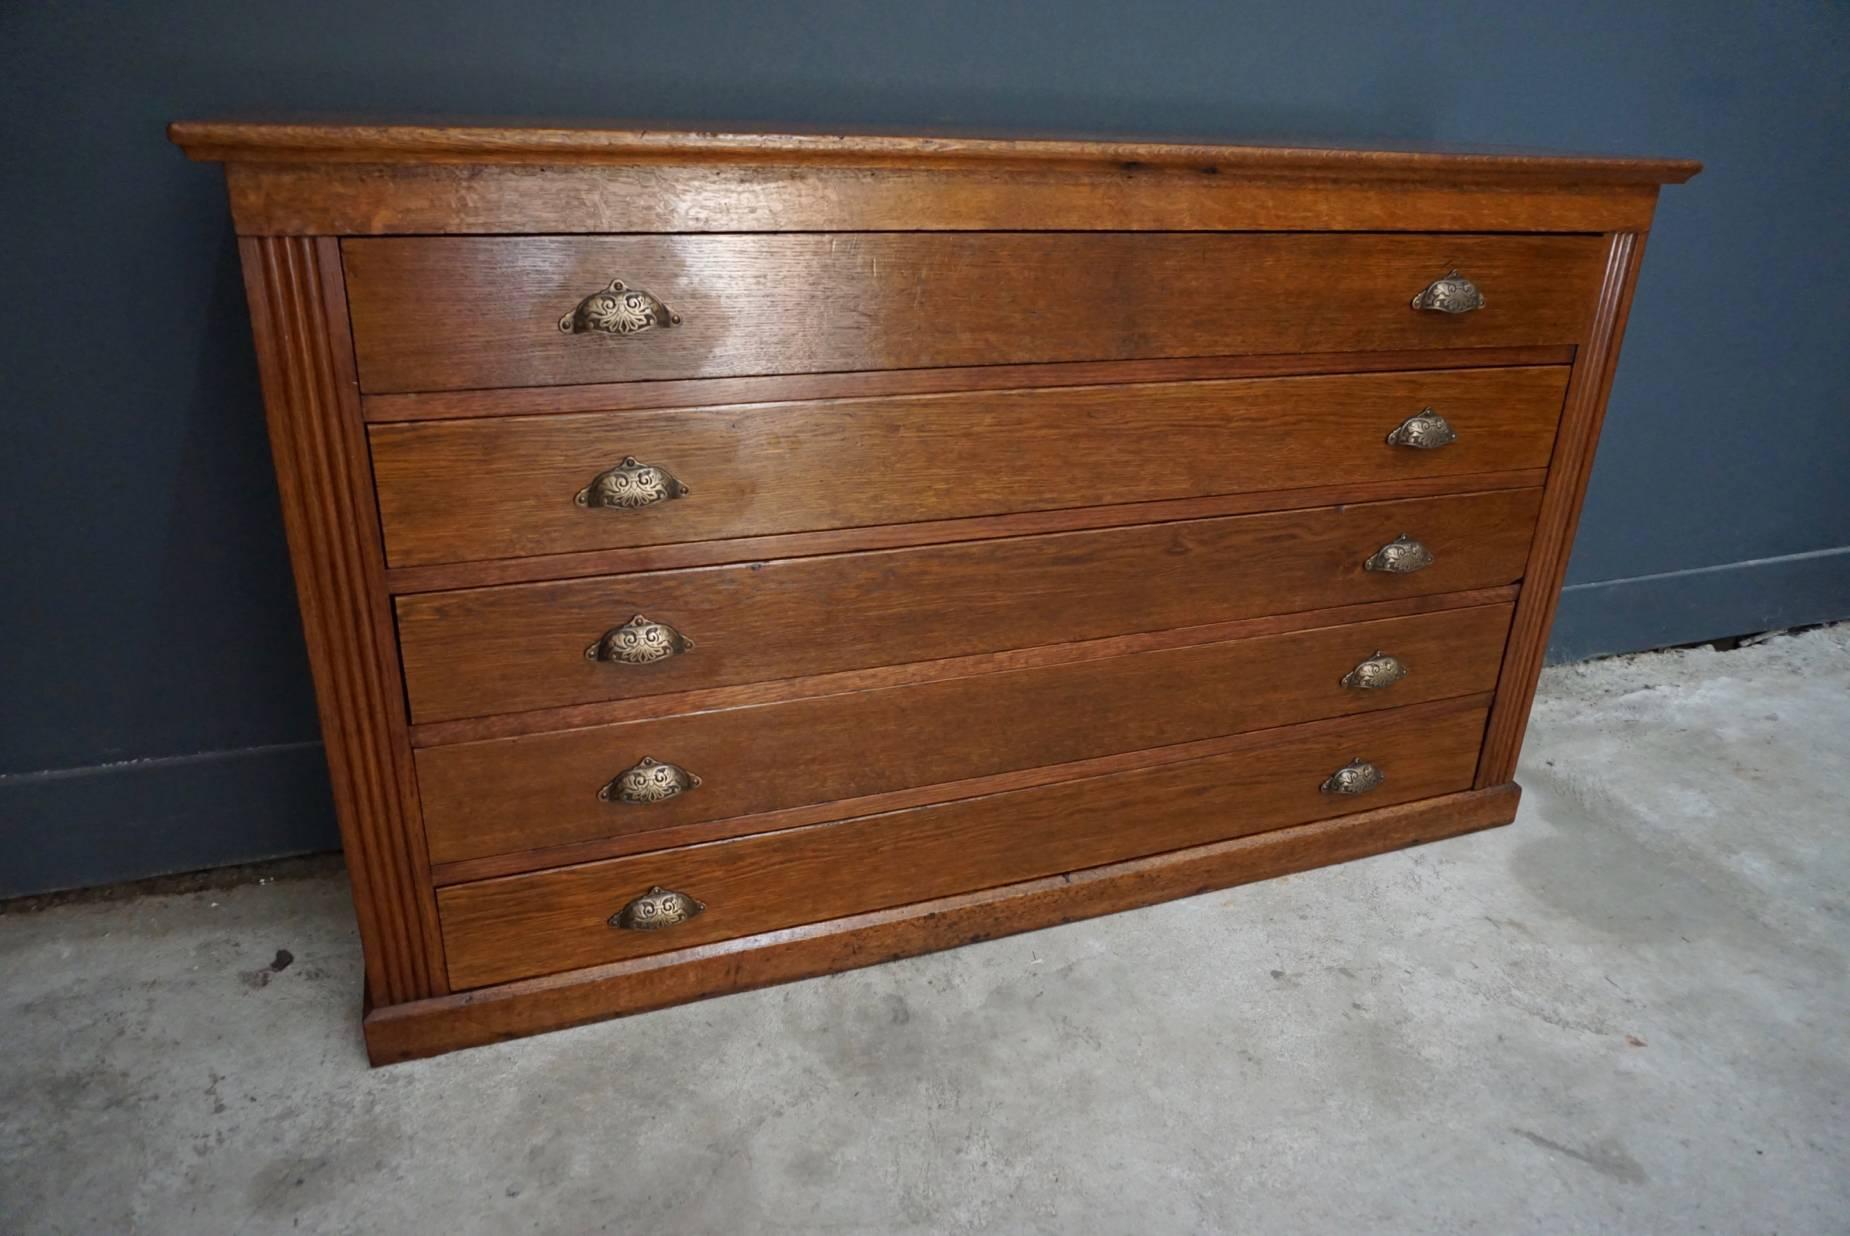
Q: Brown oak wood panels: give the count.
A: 5